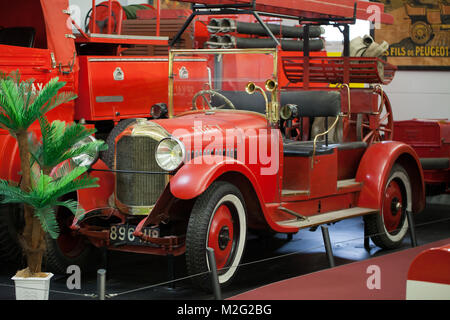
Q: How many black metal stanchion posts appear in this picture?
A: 4